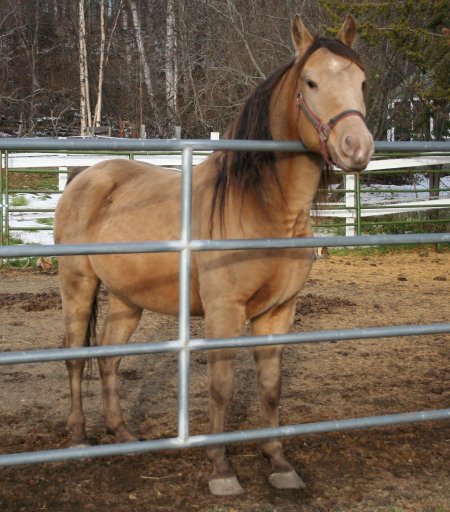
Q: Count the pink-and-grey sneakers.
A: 0